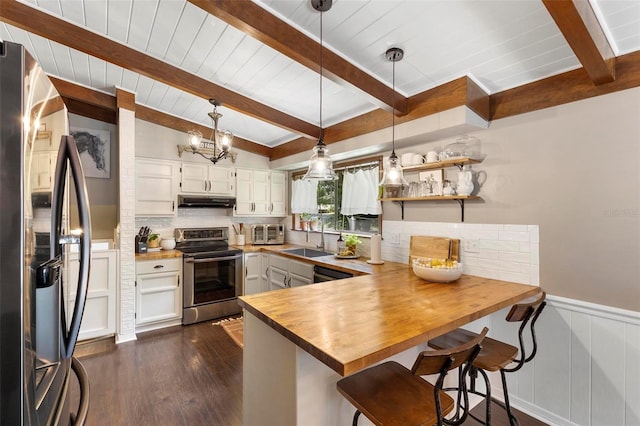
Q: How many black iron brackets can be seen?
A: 3